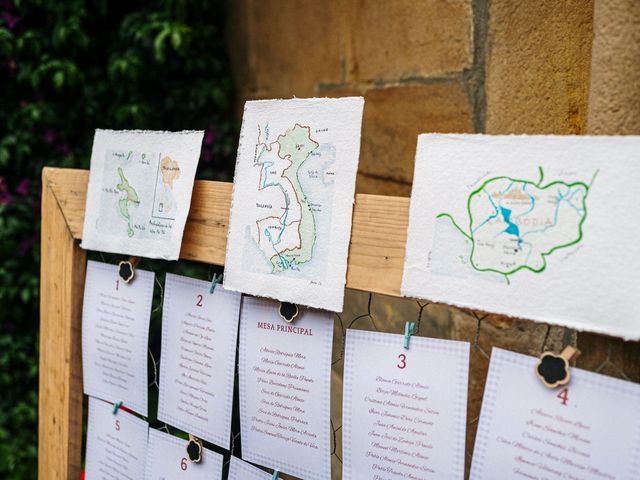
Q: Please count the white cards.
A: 11